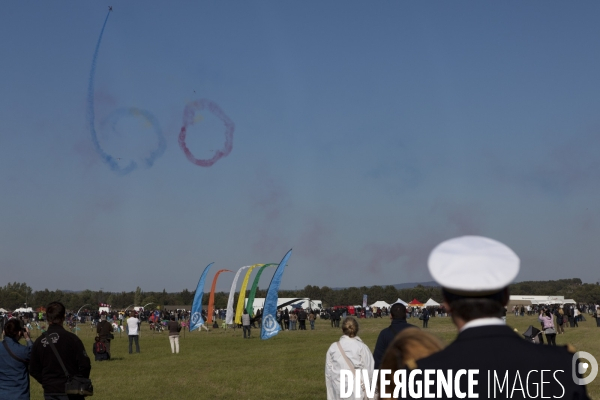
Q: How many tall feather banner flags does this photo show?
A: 6